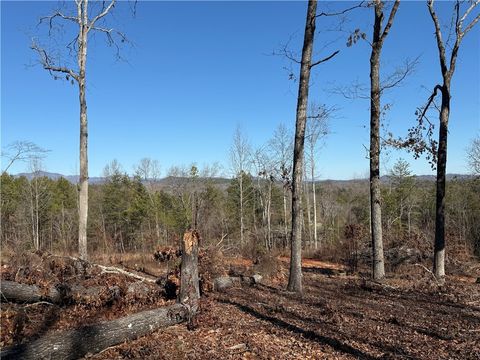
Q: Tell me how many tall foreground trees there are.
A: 4